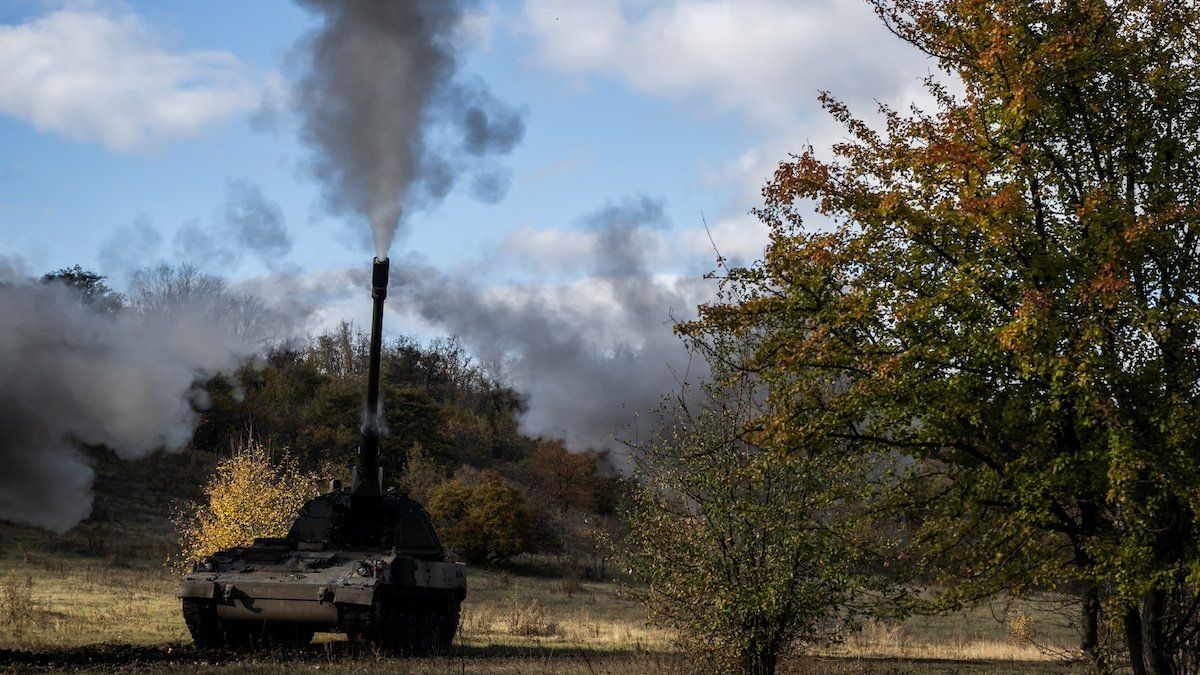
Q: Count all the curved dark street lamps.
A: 0